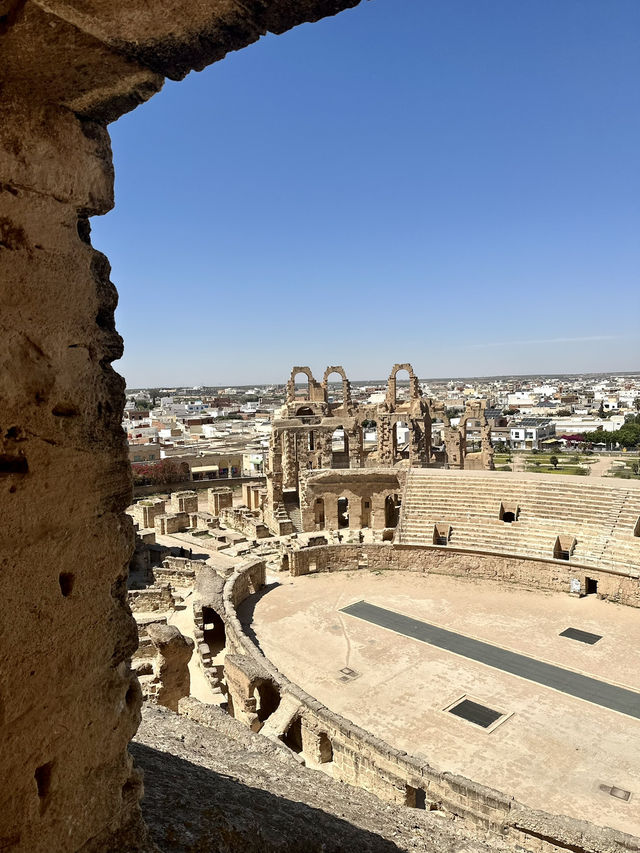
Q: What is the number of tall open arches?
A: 3